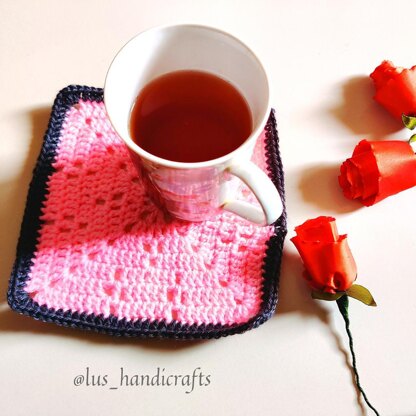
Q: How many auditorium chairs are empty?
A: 0